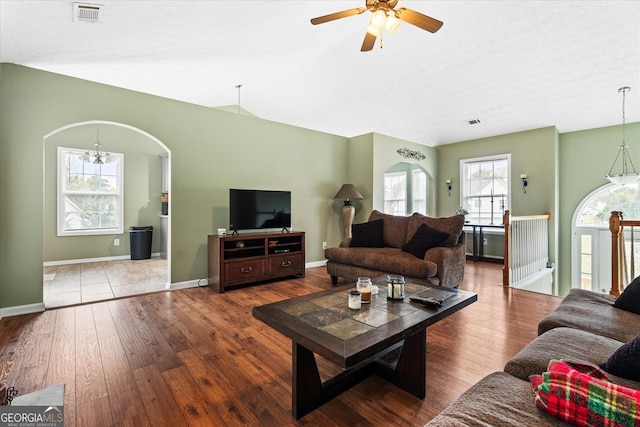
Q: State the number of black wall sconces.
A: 2